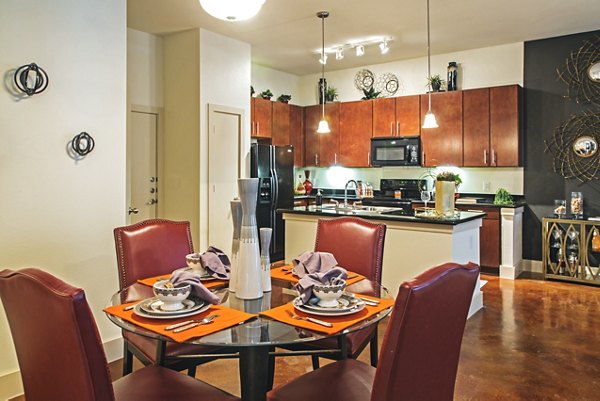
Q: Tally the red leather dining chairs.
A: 4